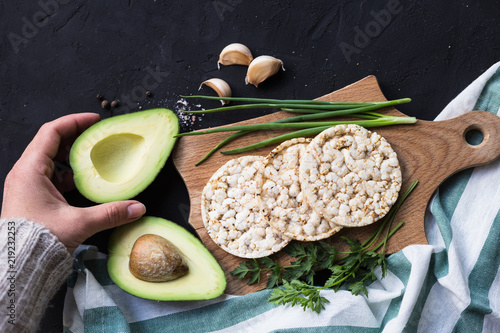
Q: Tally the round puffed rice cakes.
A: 3